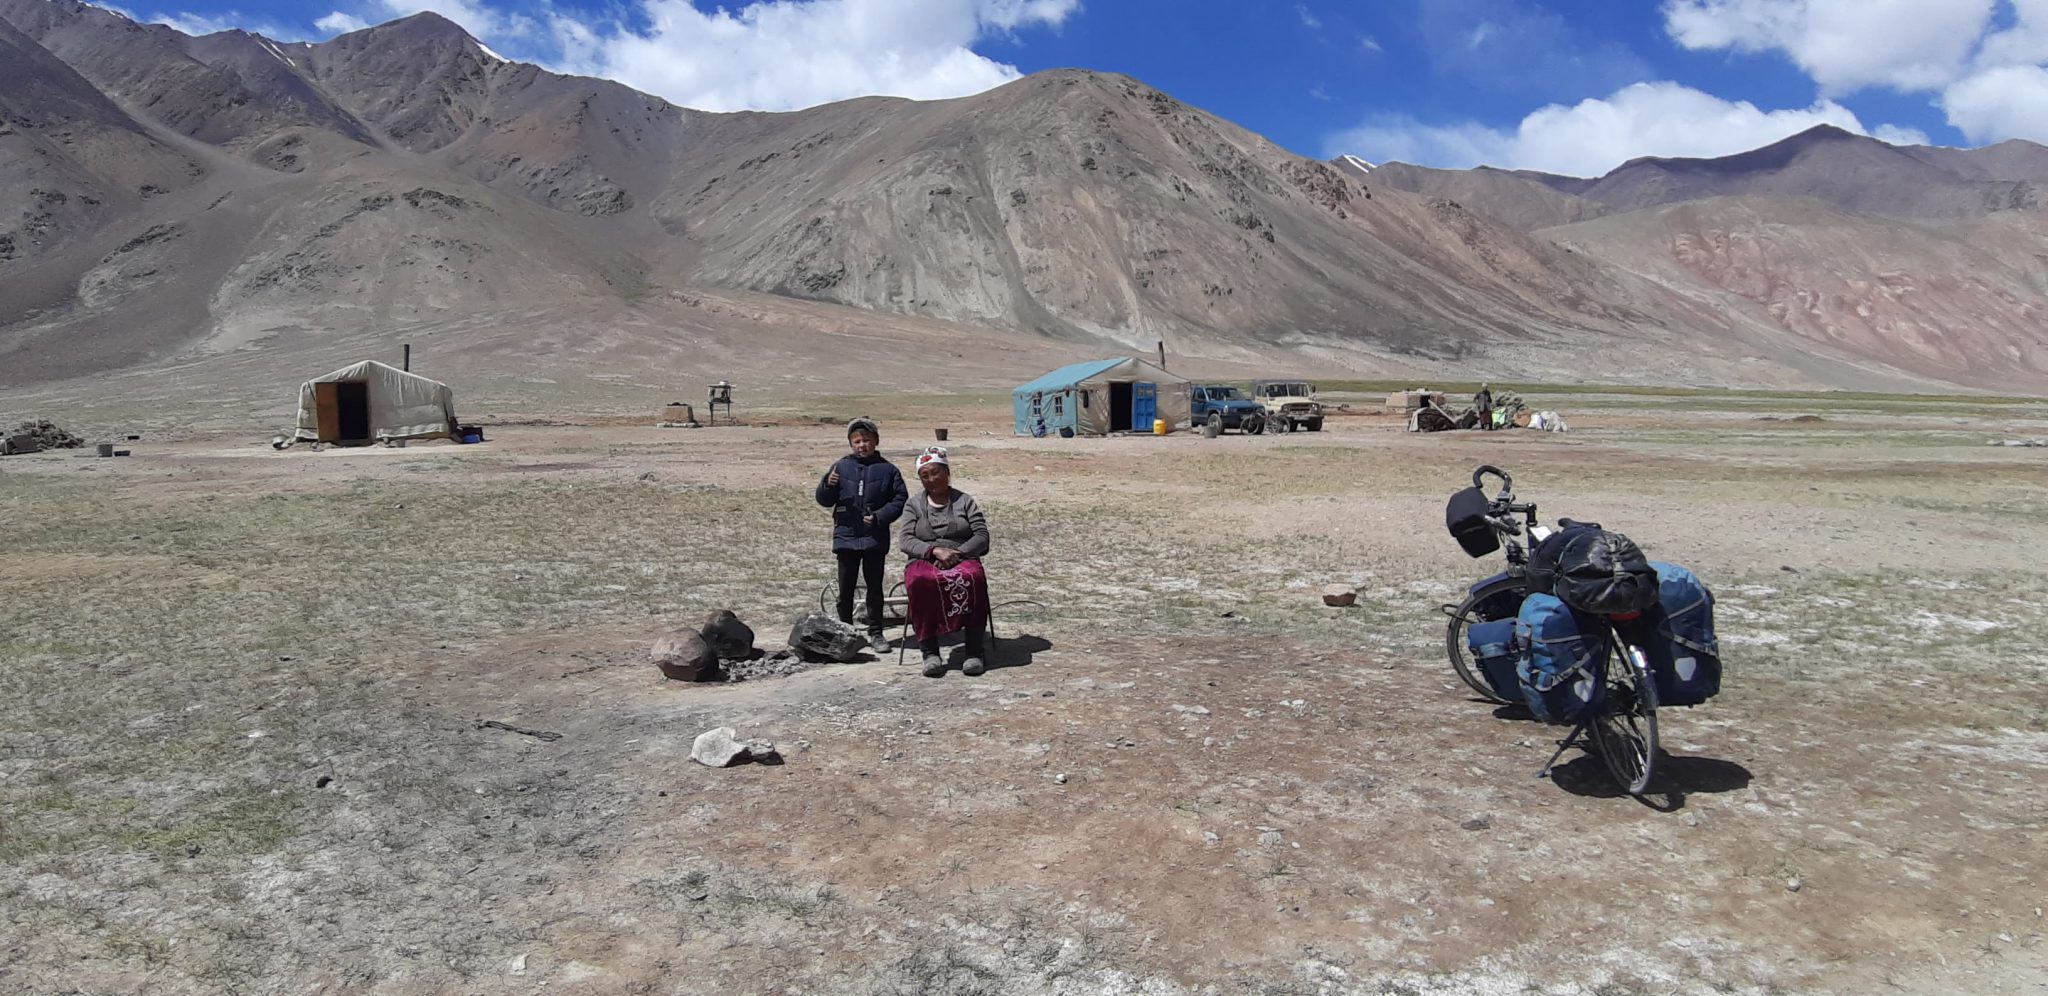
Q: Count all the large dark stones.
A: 3